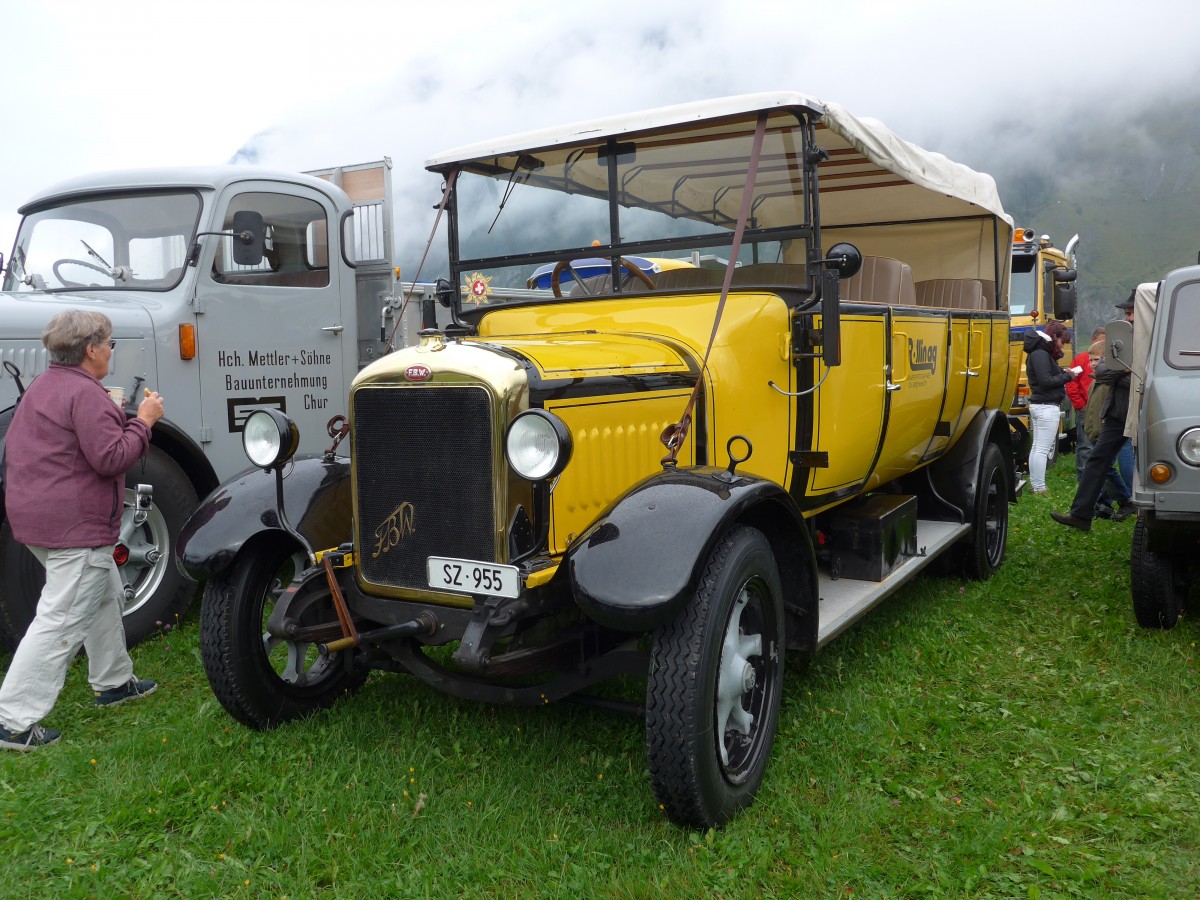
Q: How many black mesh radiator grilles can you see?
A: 1